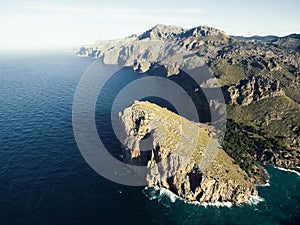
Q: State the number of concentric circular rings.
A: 2